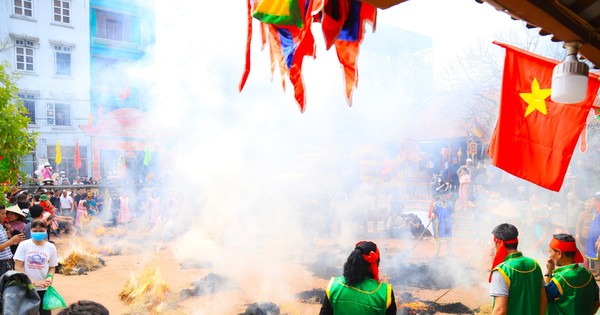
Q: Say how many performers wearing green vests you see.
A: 3